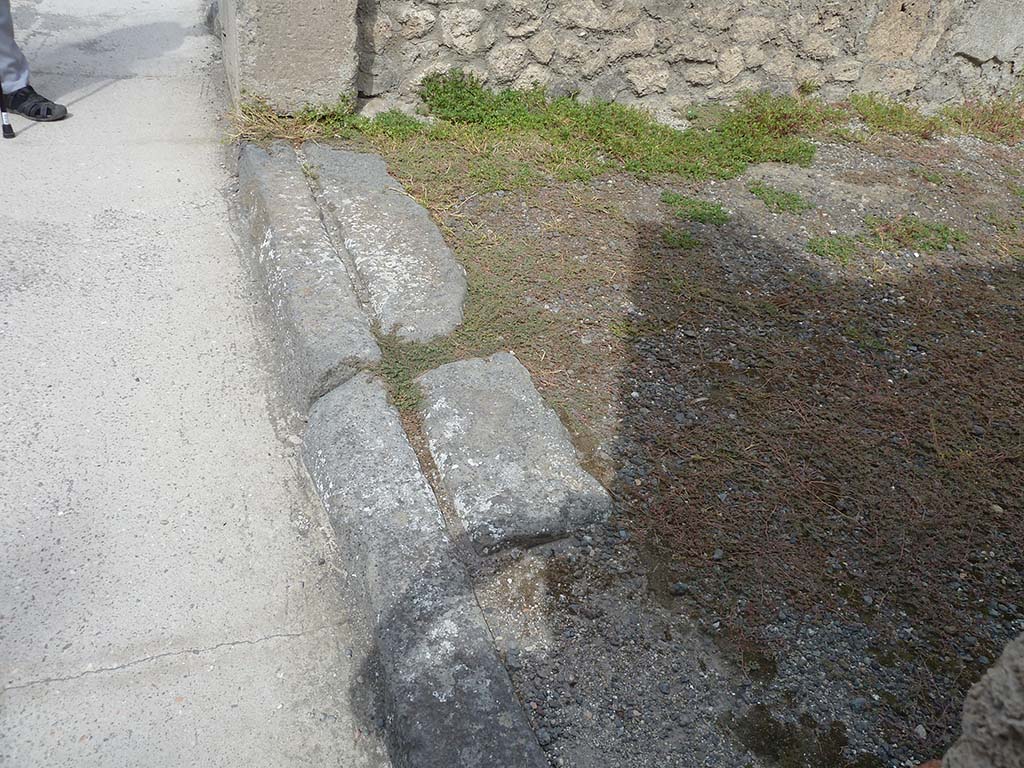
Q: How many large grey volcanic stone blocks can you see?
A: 4